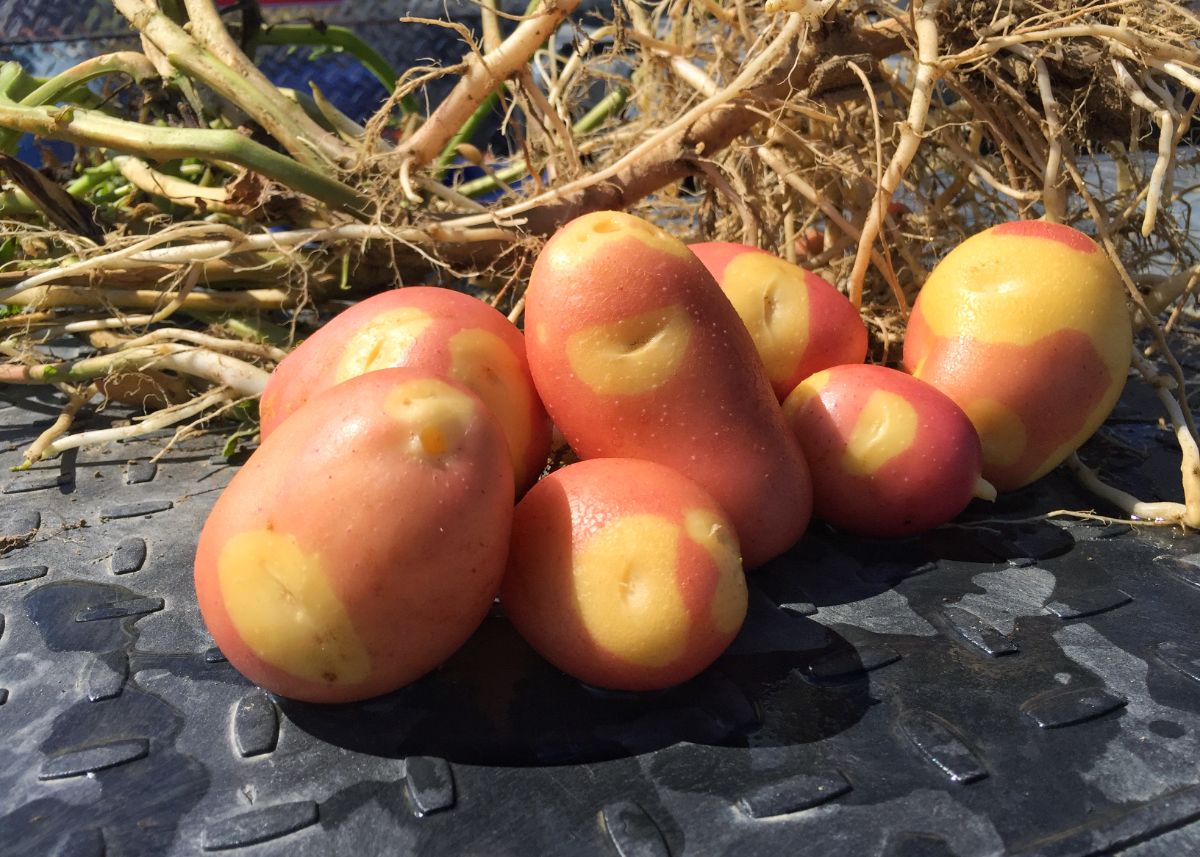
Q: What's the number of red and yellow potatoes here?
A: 7